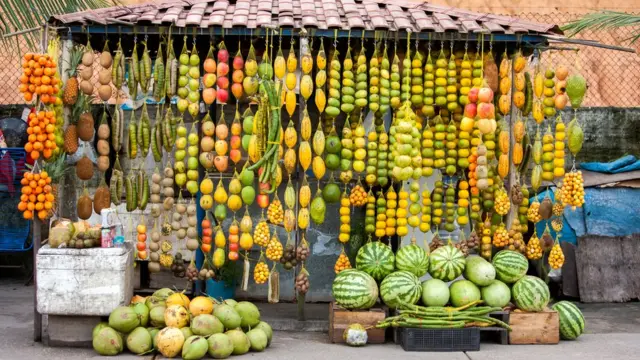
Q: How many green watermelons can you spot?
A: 12